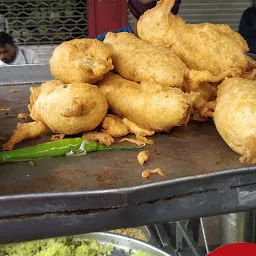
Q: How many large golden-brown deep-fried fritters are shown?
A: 6